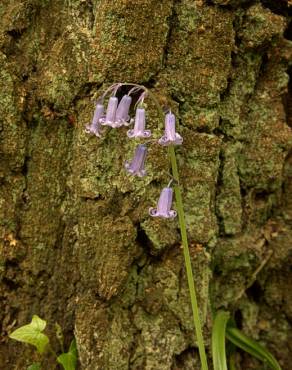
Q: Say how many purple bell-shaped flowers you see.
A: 7